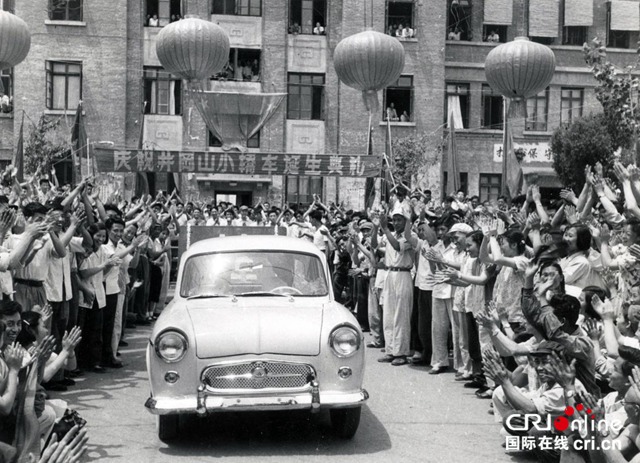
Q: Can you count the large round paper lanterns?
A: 4